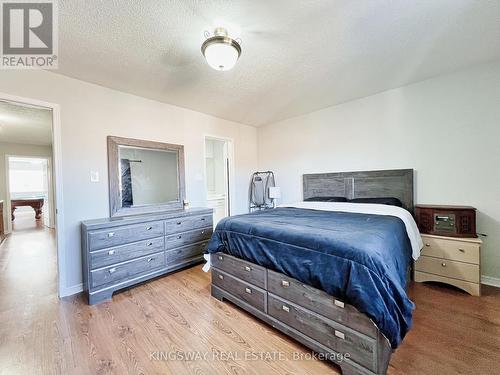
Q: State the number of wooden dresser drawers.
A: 6